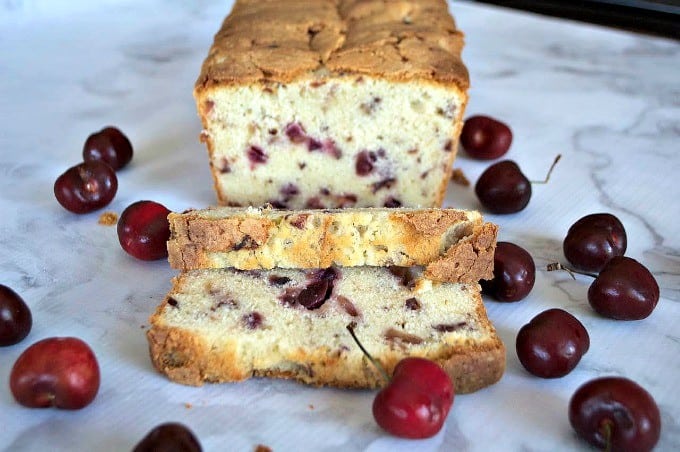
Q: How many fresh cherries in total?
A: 14